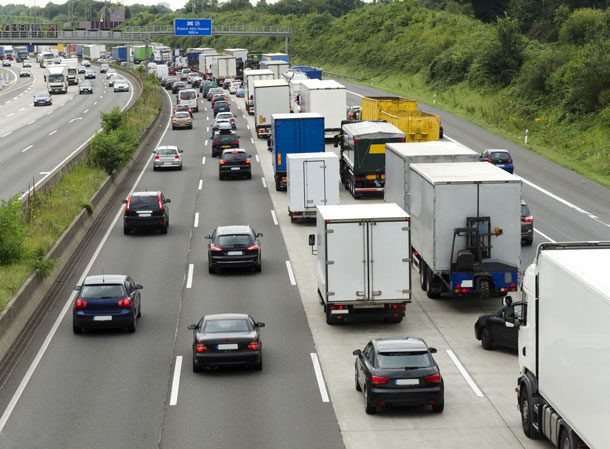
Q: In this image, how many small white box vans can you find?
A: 2